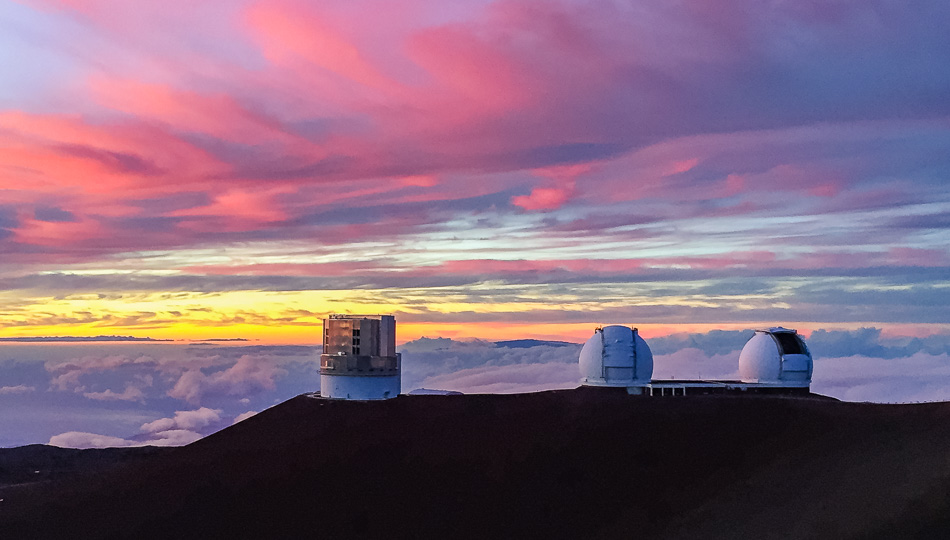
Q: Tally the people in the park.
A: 0